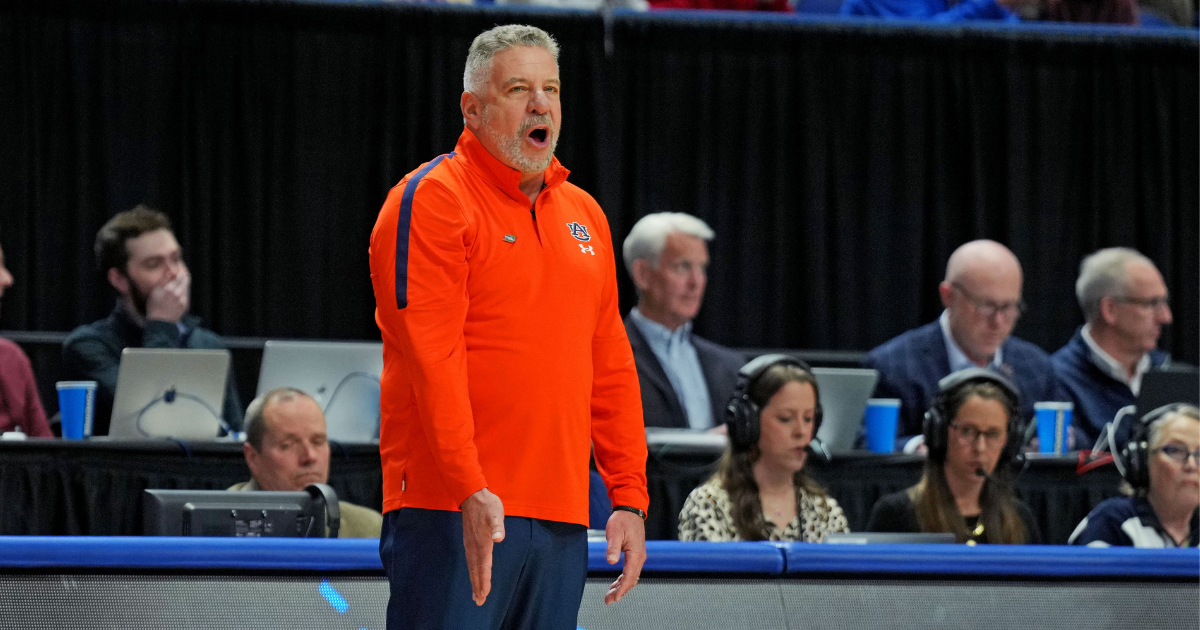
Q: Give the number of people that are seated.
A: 9